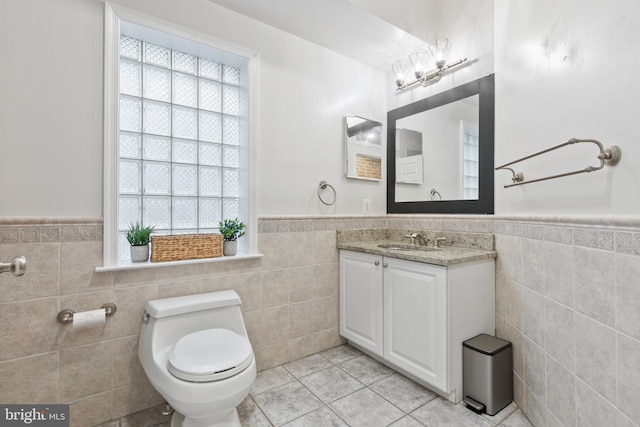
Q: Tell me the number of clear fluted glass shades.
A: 3